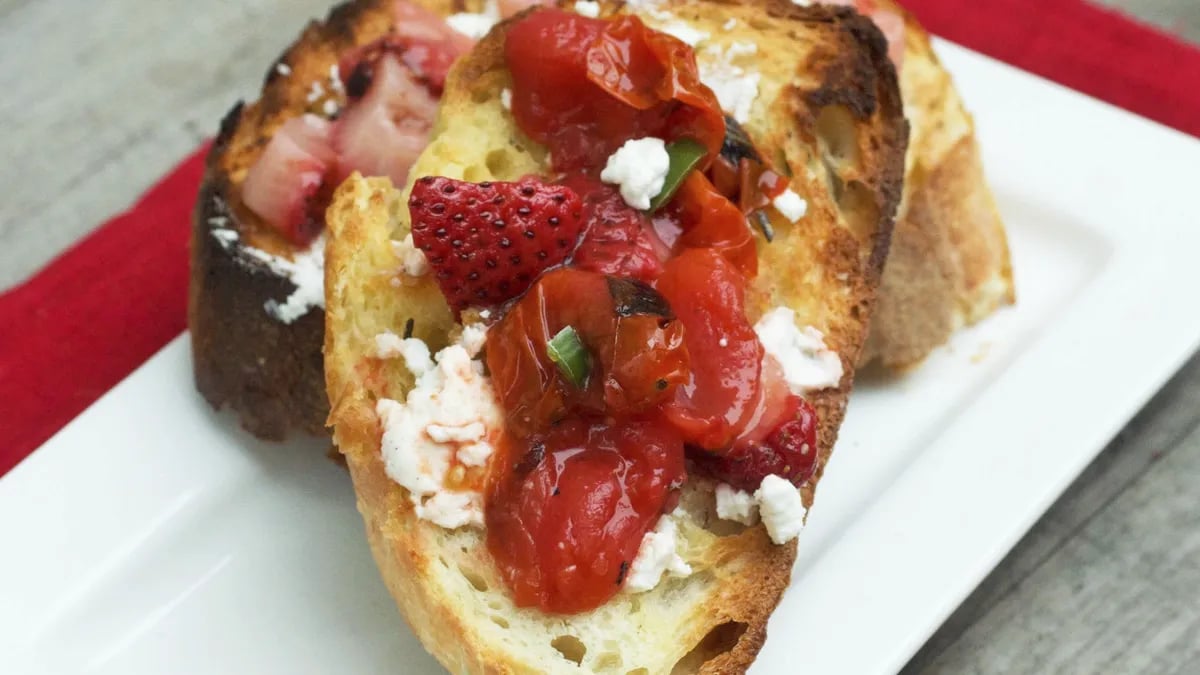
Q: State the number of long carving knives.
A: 0